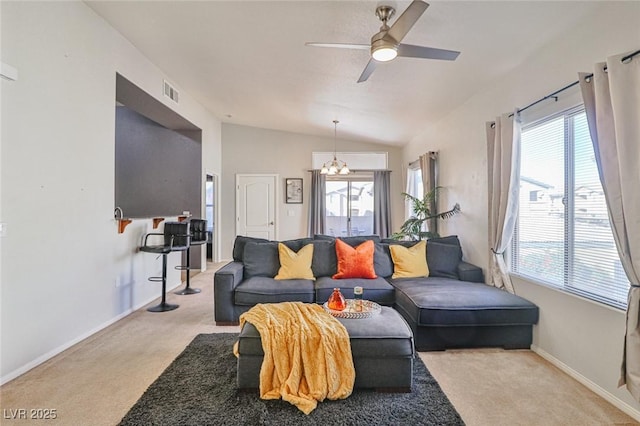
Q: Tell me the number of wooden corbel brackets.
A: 3